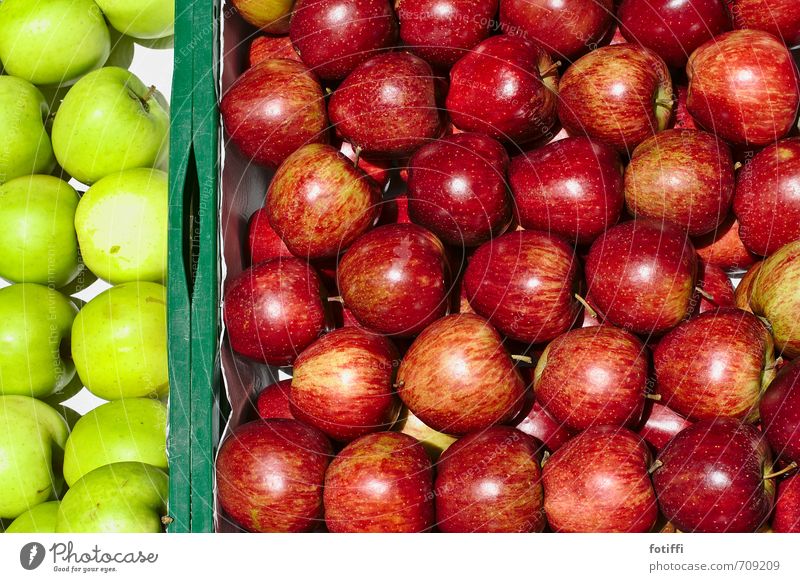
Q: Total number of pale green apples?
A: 12